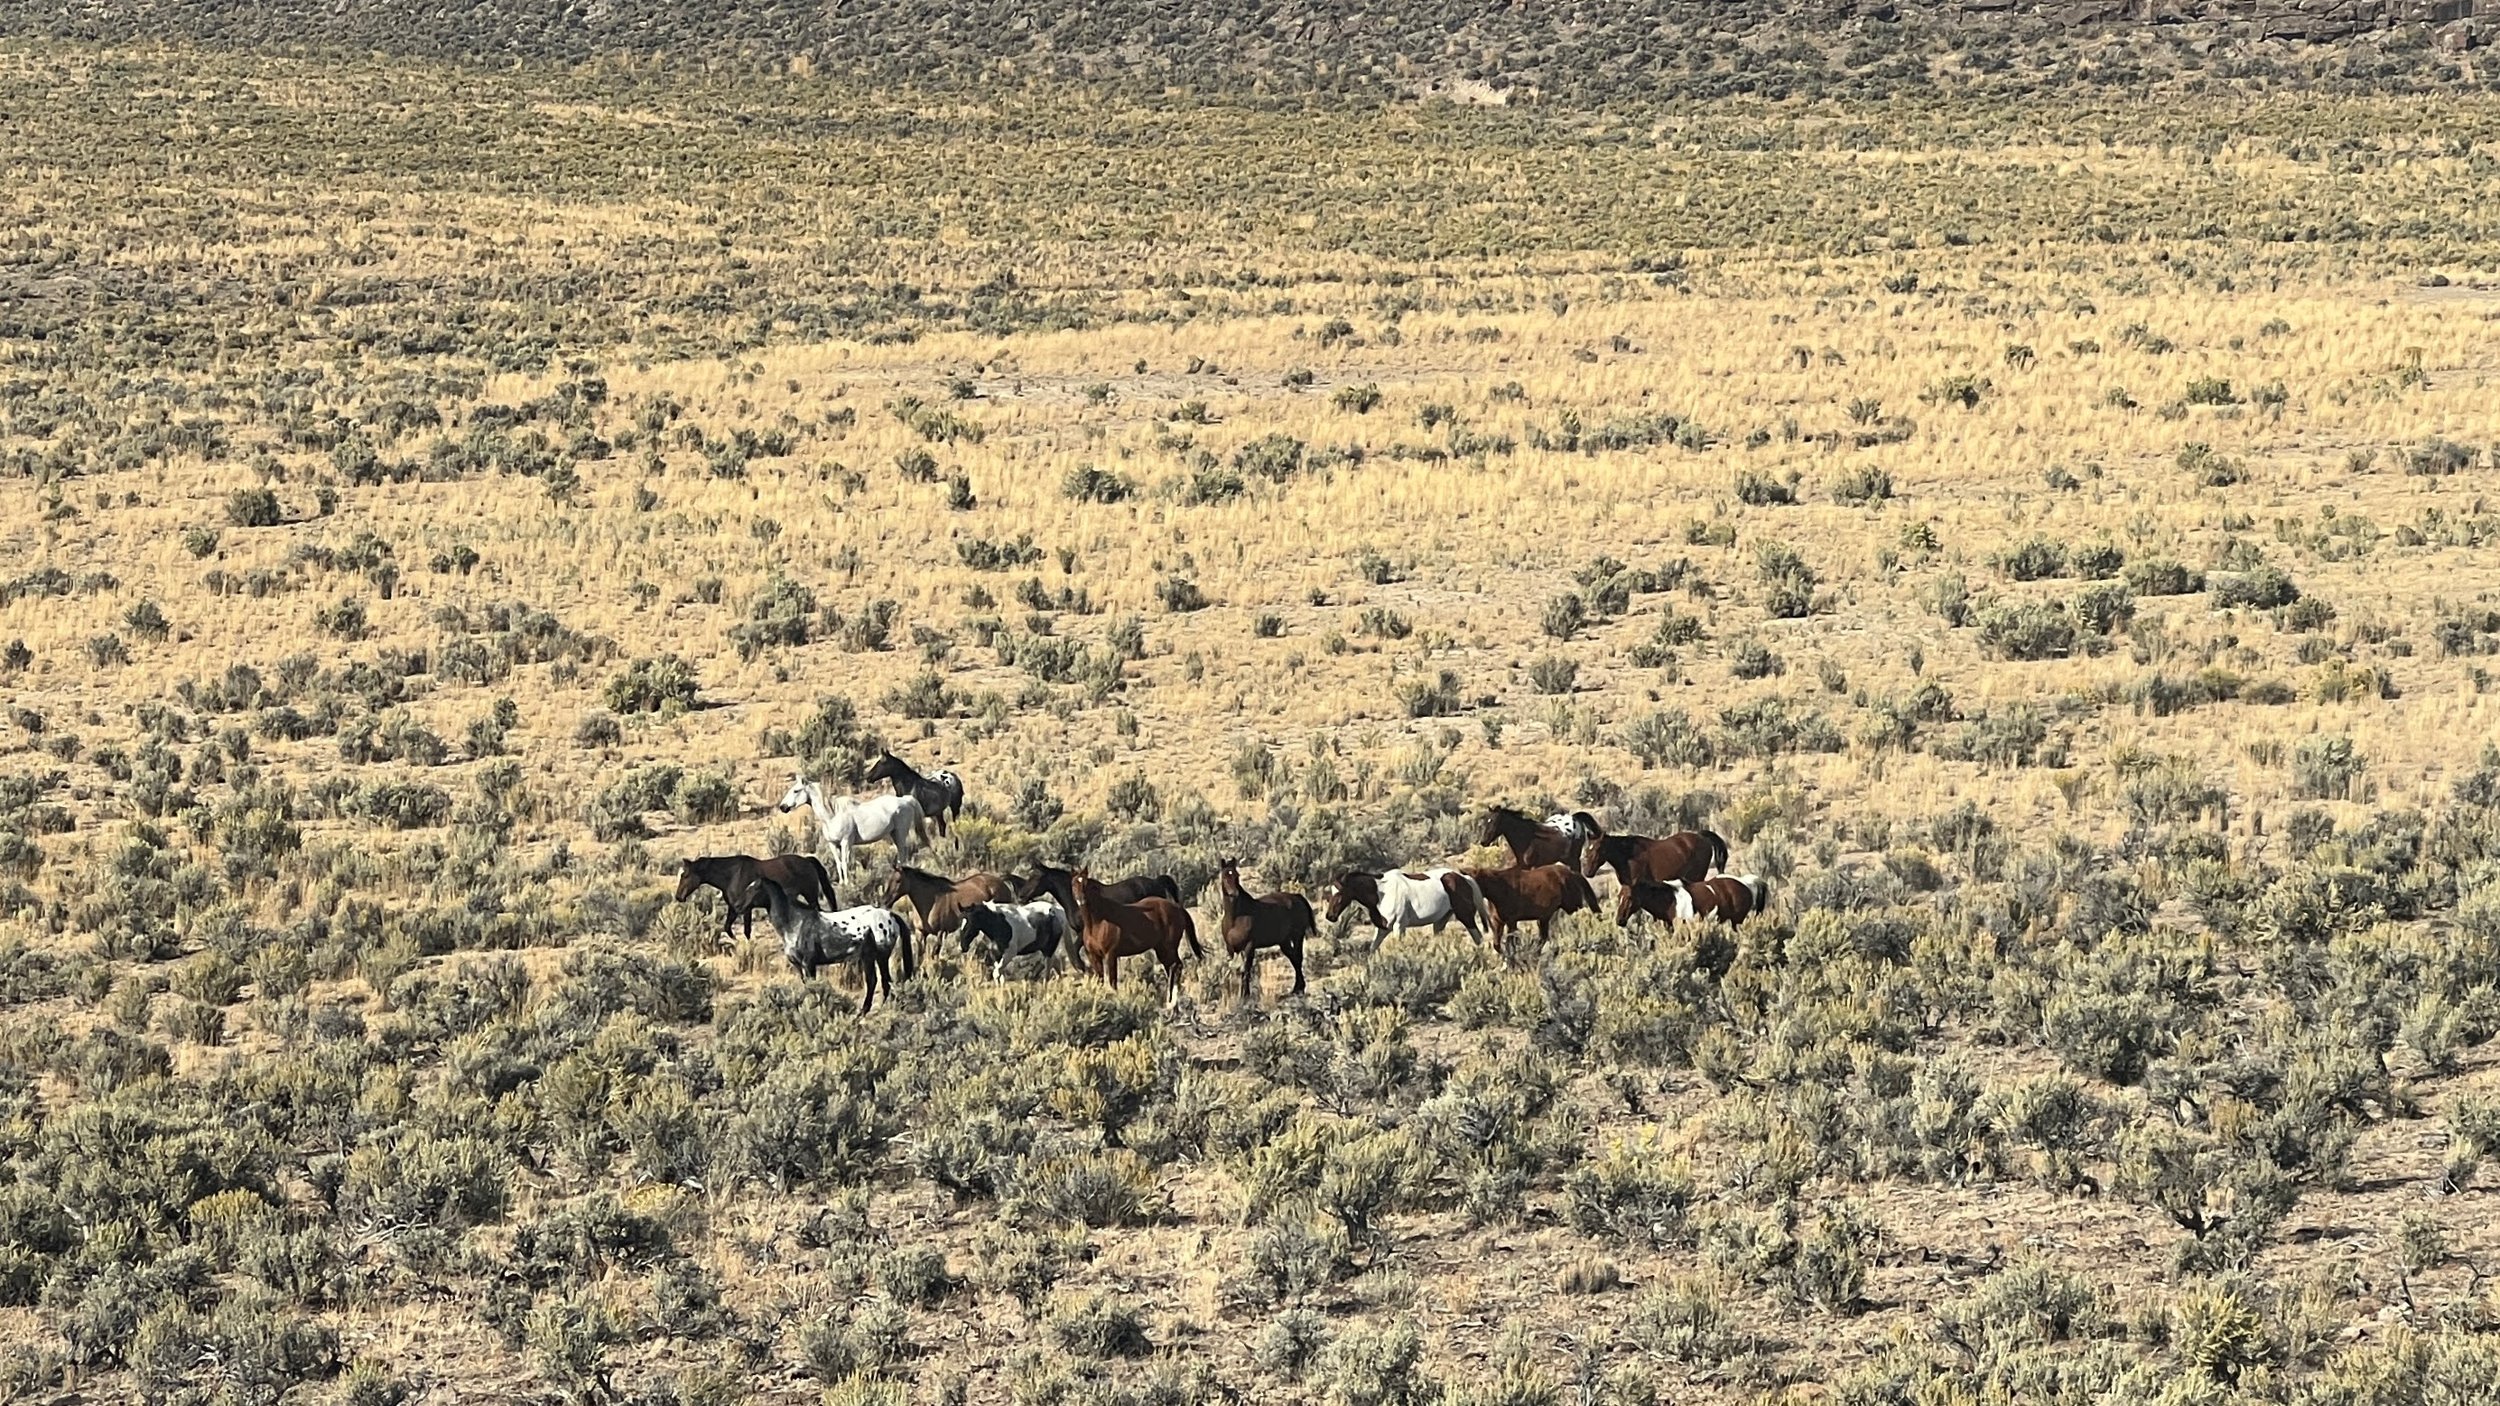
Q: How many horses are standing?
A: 14